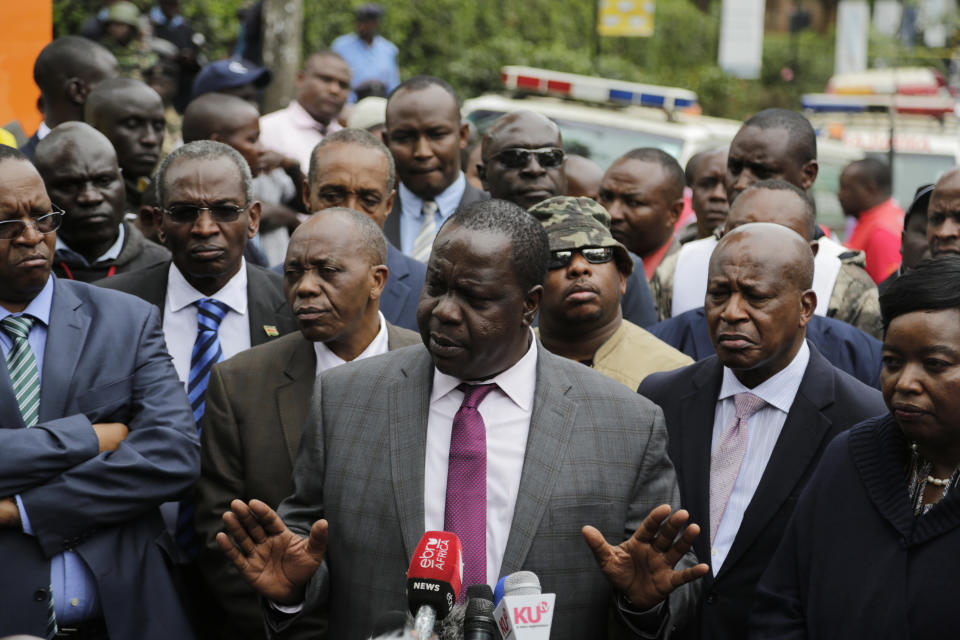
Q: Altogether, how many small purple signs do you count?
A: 0